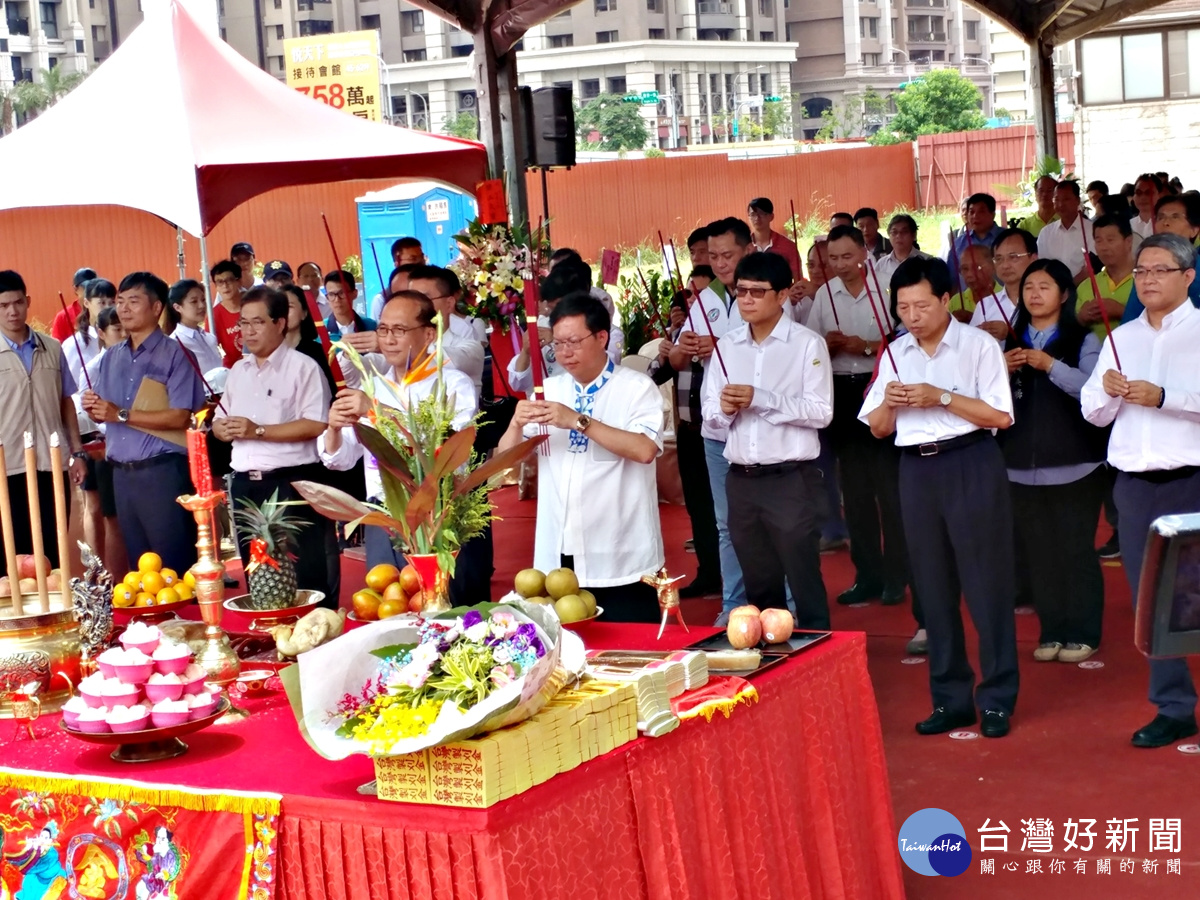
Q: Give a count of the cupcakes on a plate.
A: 14